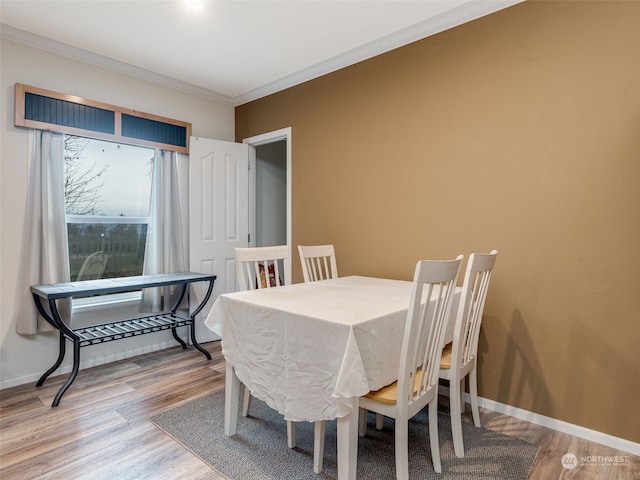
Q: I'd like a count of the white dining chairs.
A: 4